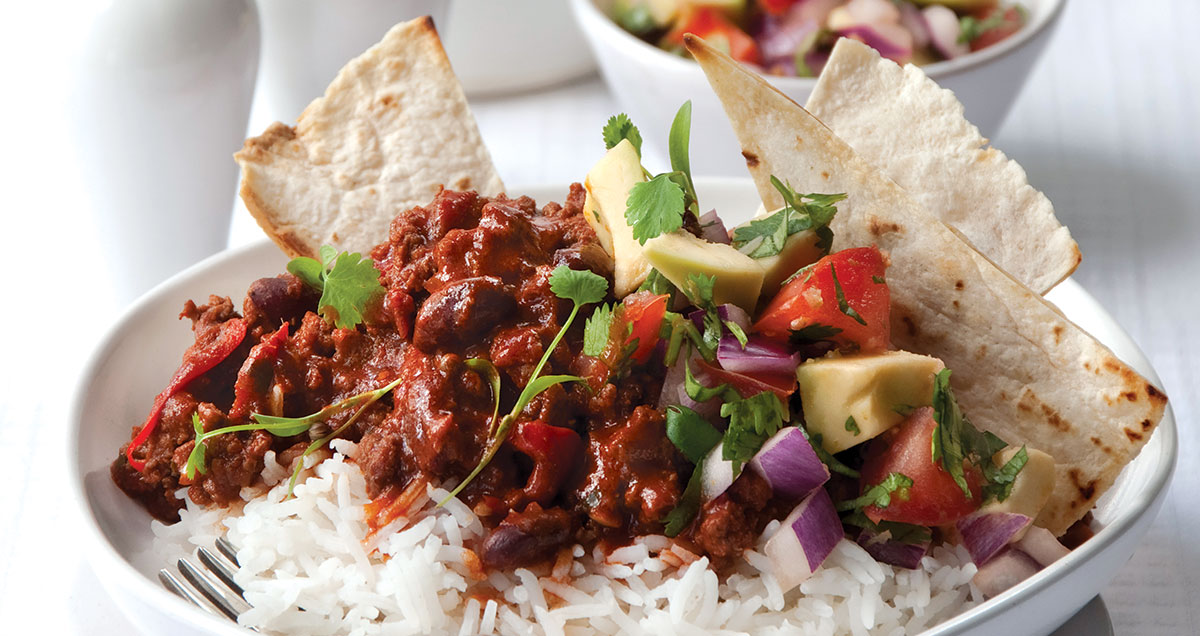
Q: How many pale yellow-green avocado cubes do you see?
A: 5